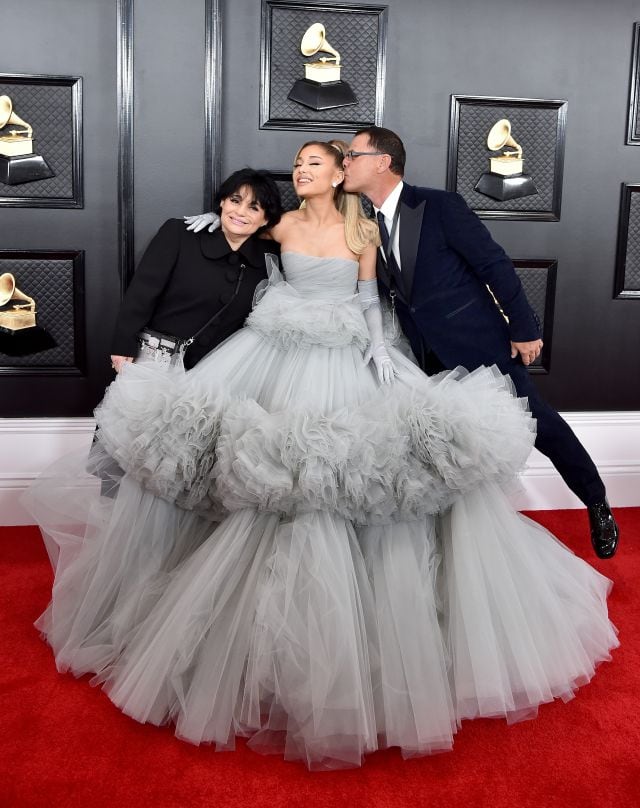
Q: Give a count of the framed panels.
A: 8